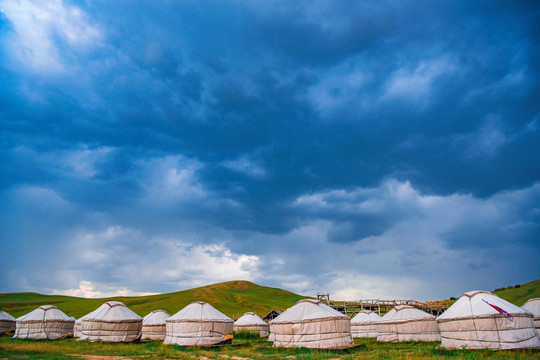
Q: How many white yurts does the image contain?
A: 12